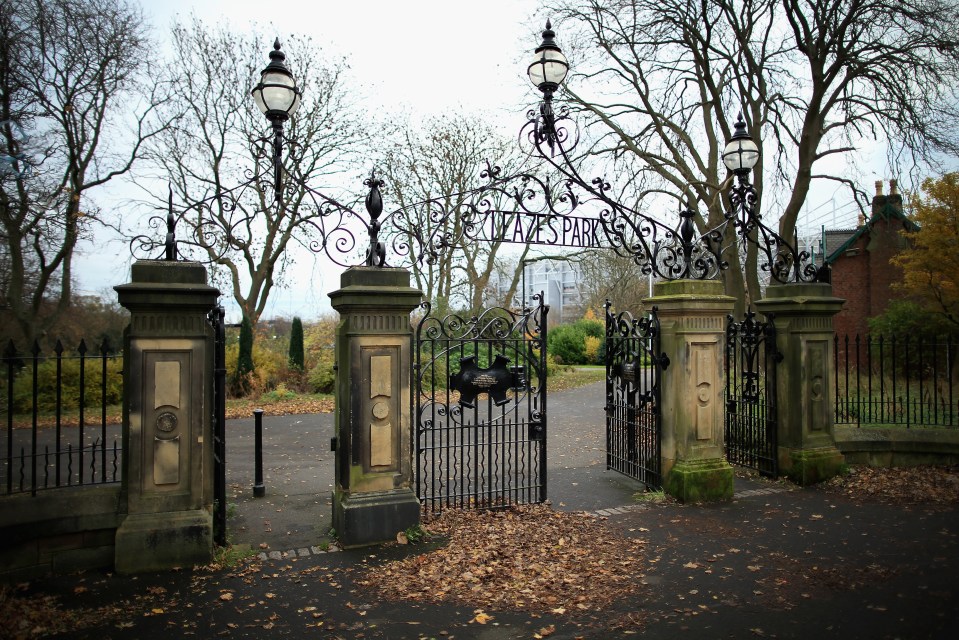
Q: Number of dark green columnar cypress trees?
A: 2